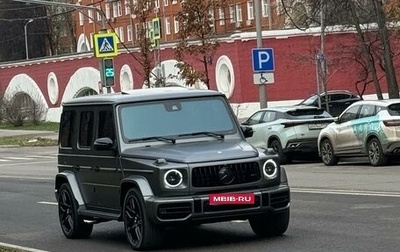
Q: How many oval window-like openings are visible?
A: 3